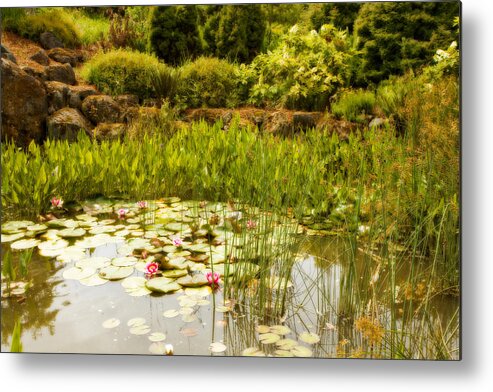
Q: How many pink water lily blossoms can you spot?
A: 7